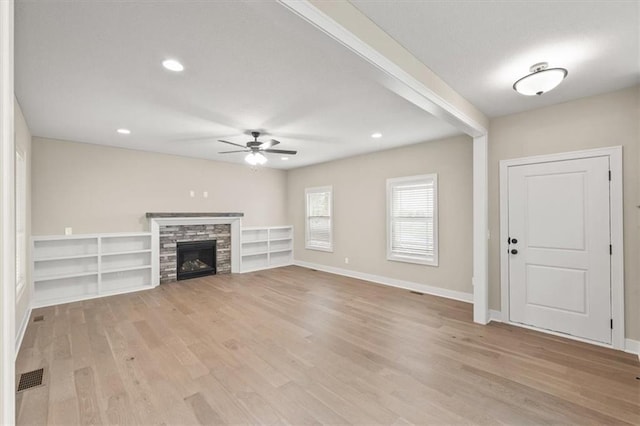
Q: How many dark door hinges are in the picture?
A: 3